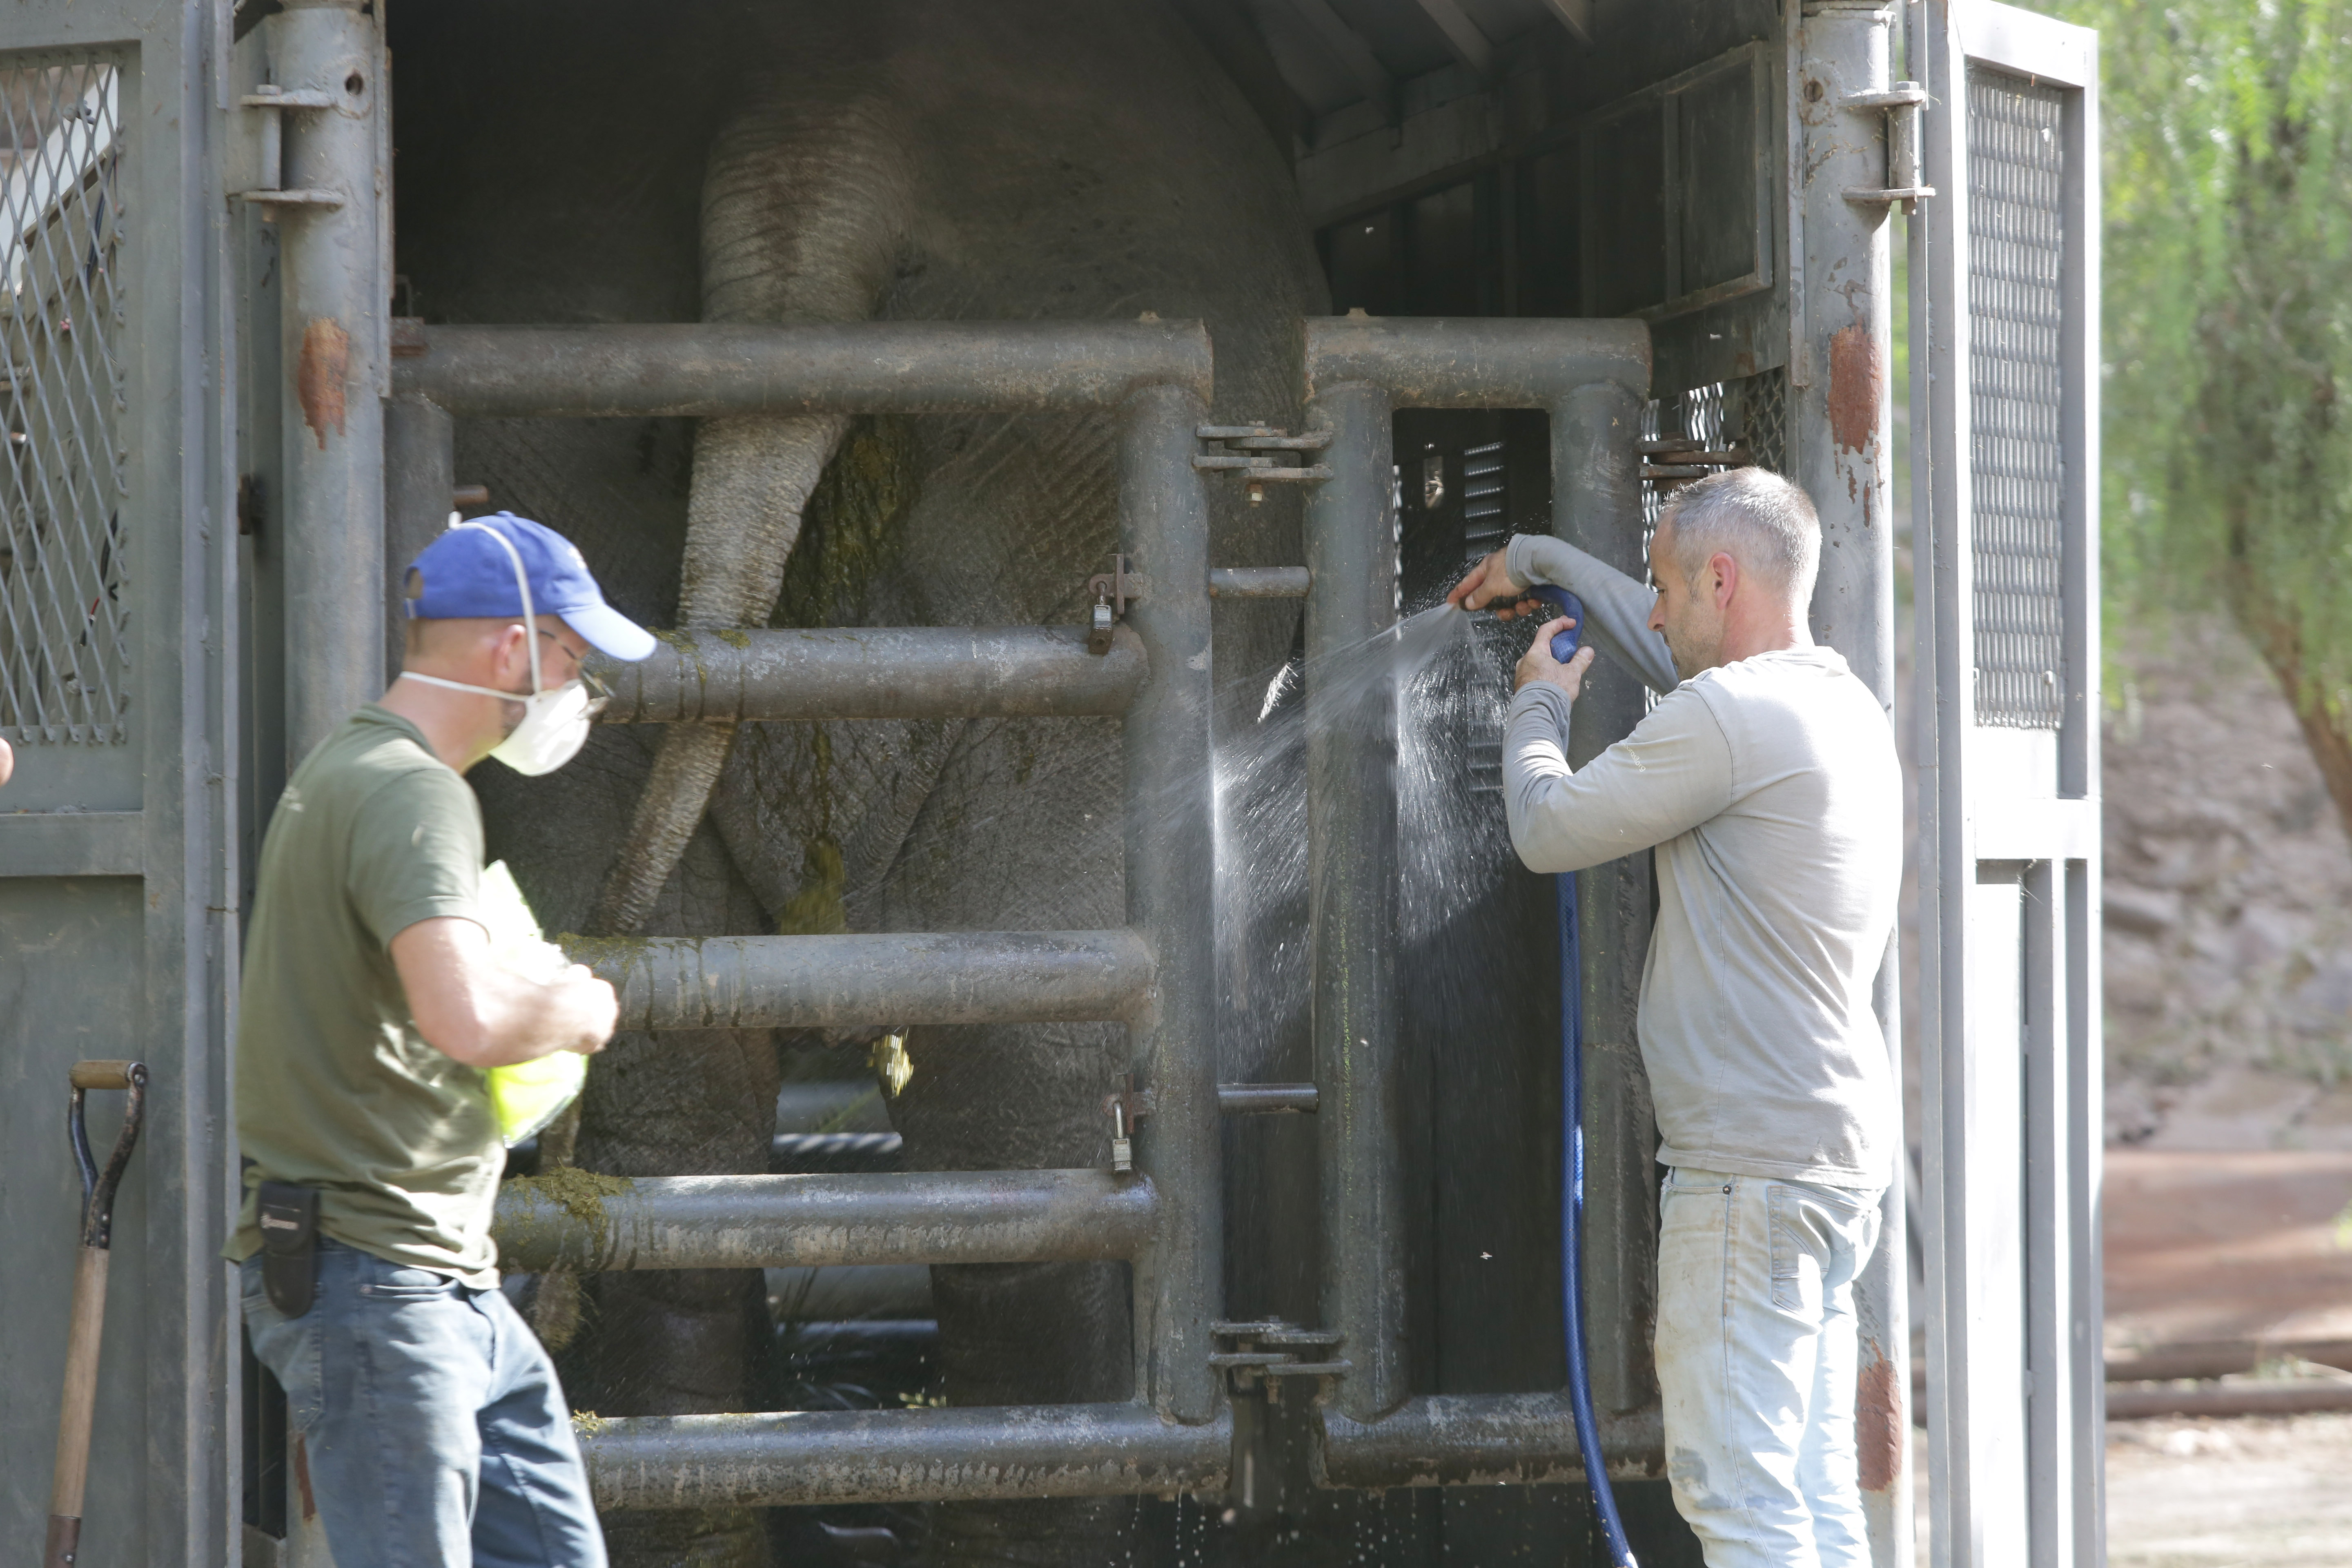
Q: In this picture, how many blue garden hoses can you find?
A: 1